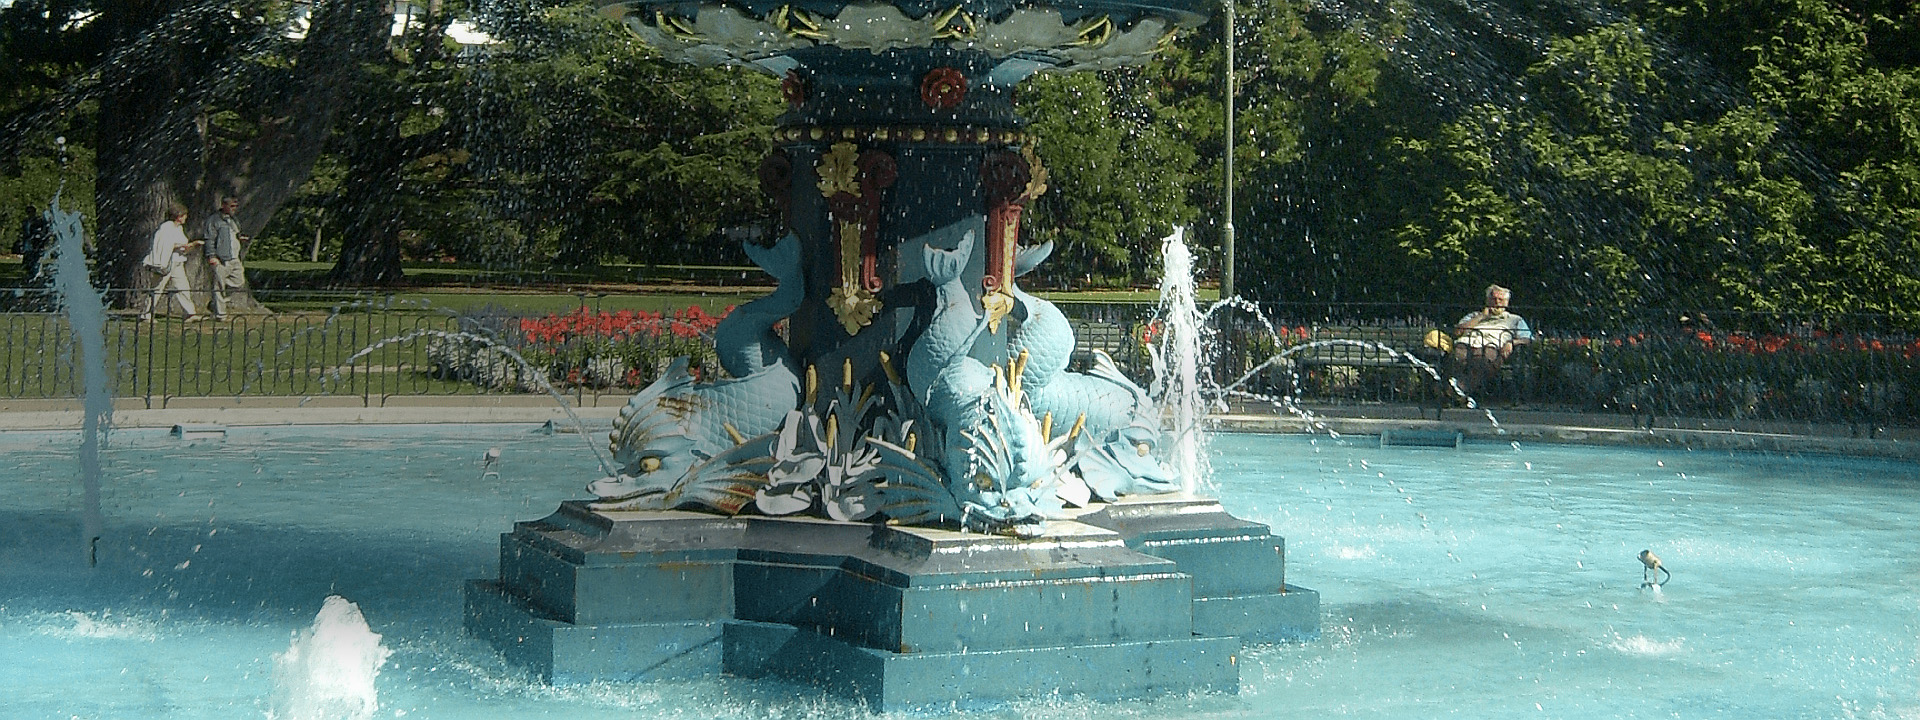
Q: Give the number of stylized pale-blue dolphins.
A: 3